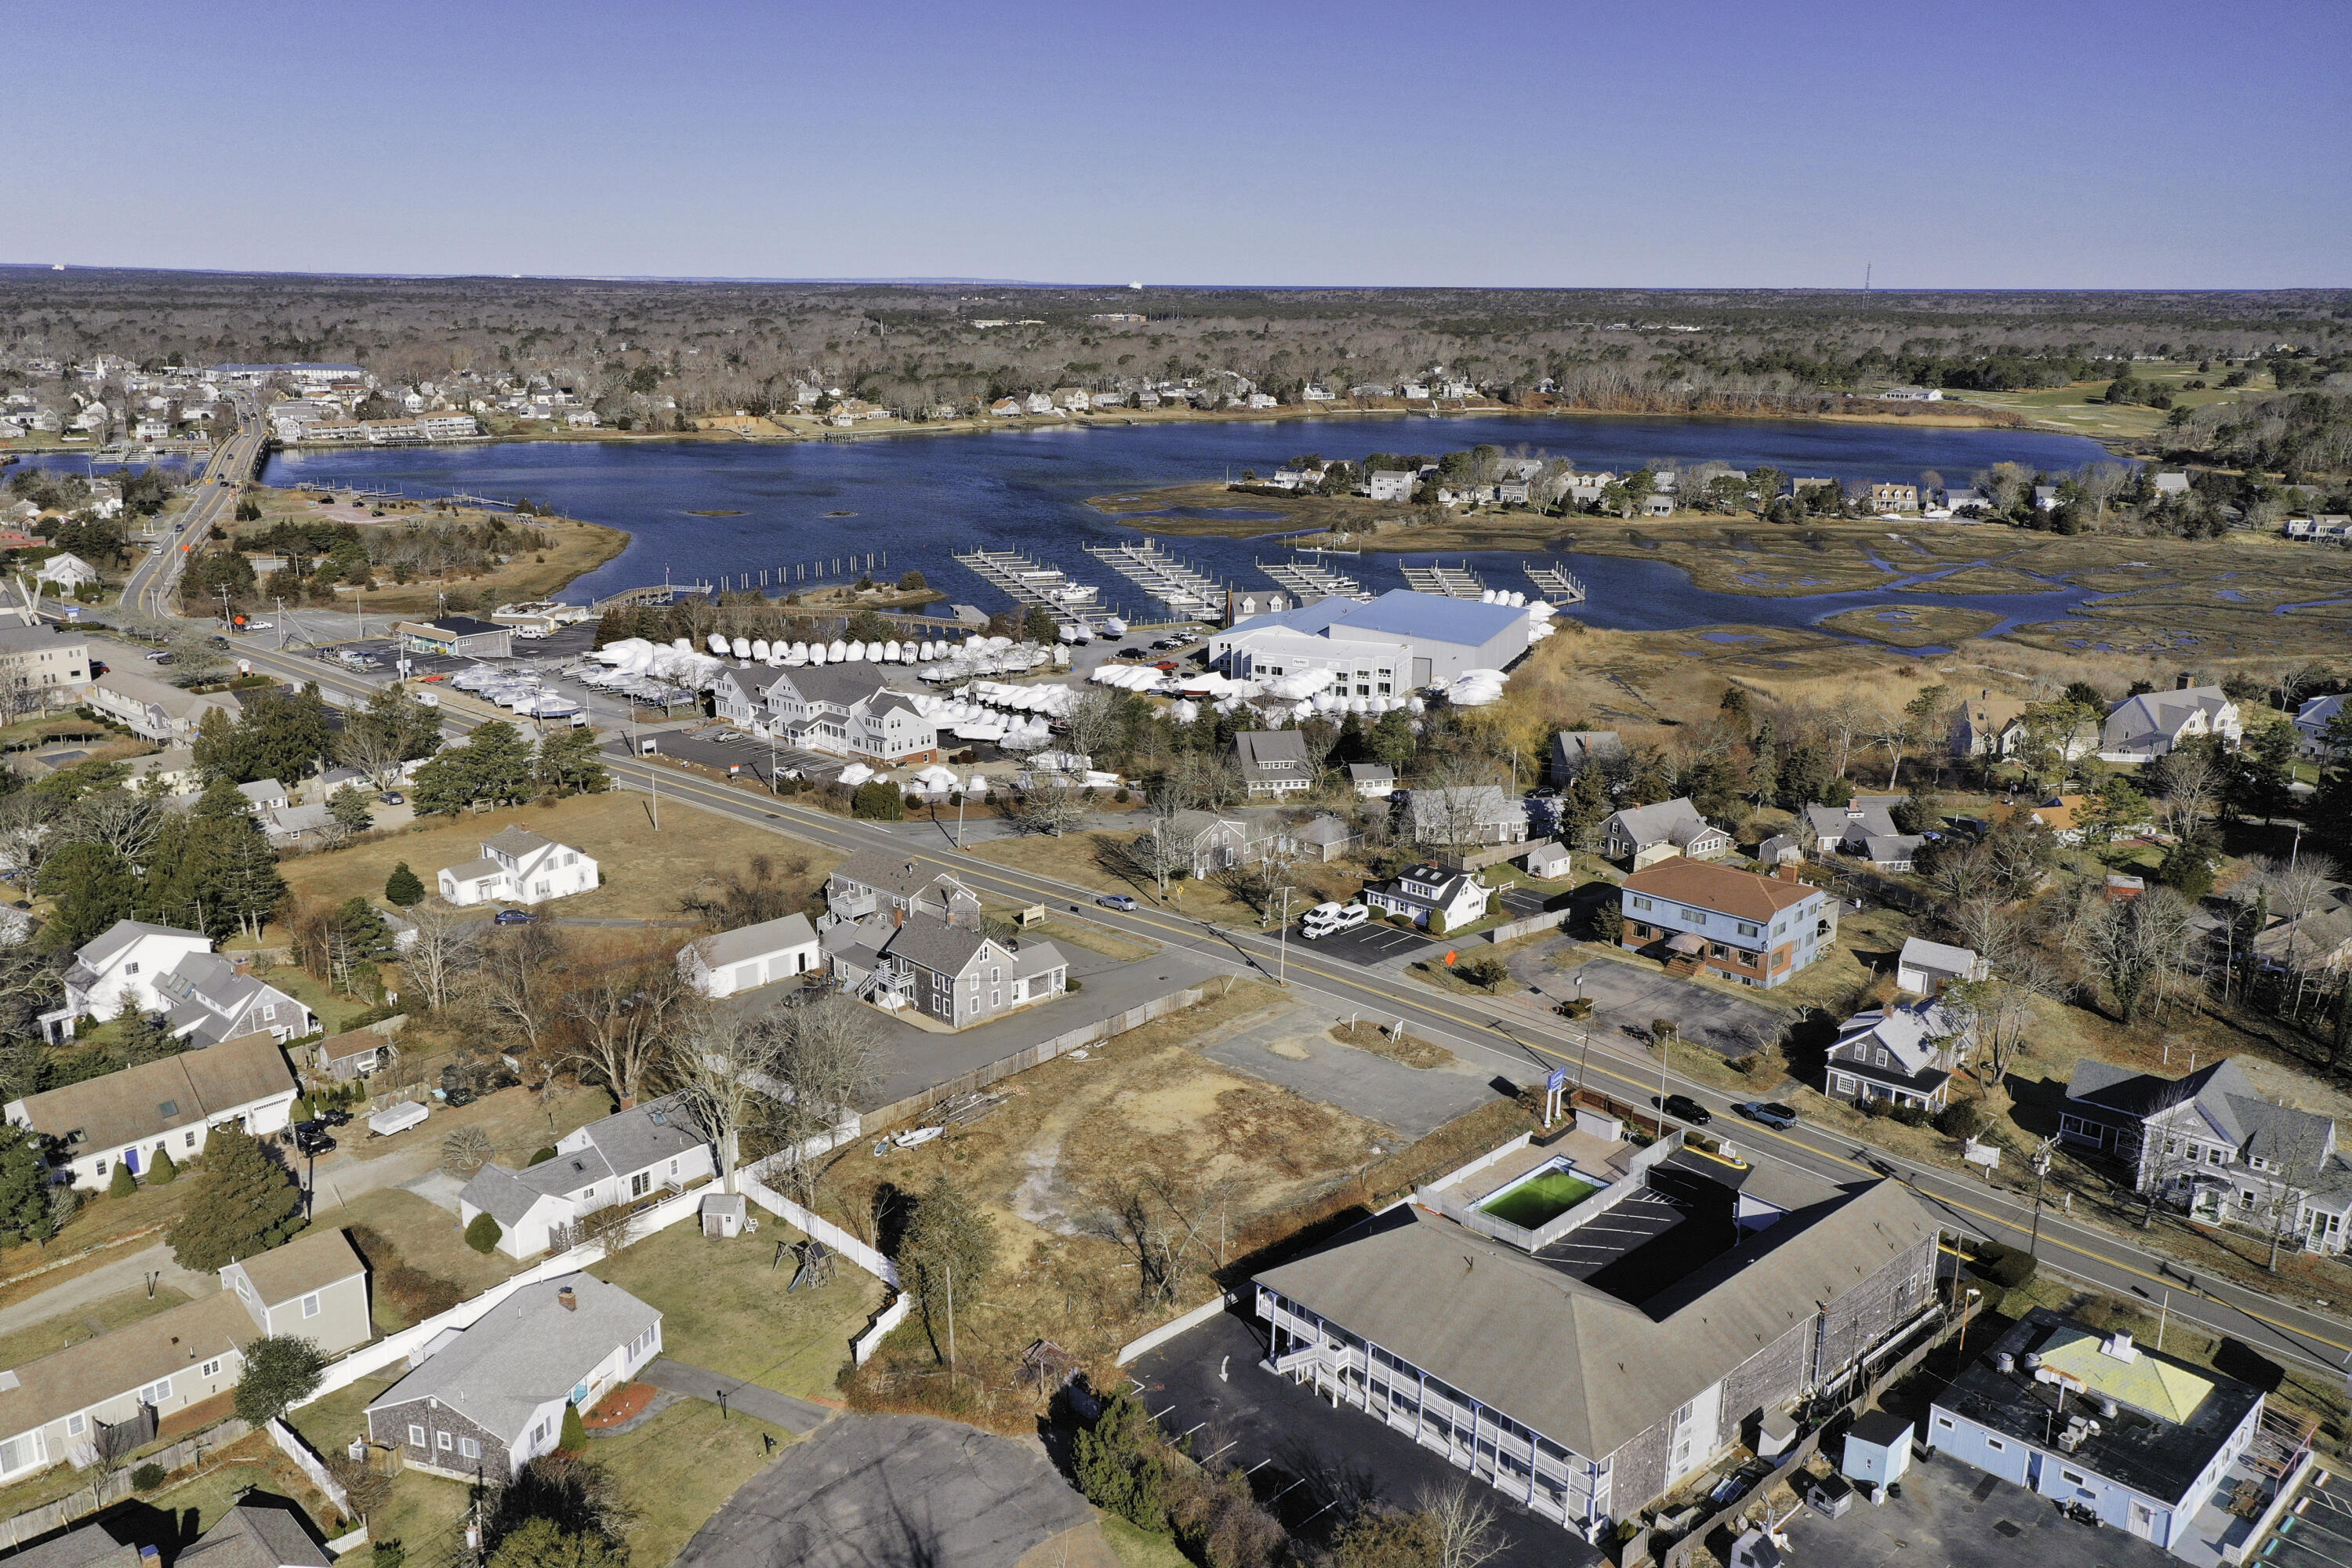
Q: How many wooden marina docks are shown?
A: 5